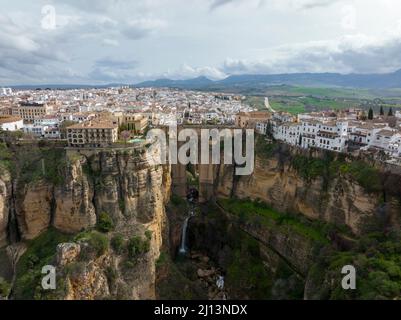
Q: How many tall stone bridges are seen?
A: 1